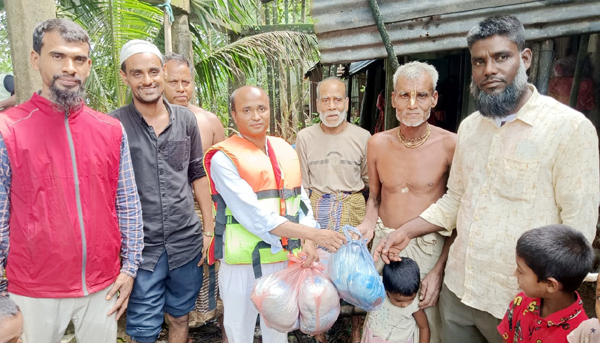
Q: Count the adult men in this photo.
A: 7